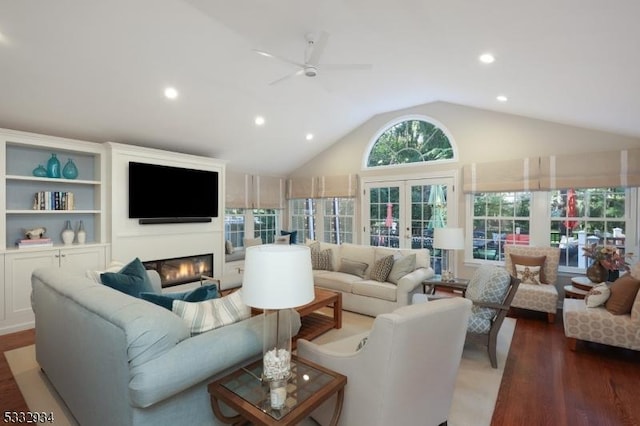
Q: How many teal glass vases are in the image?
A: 3